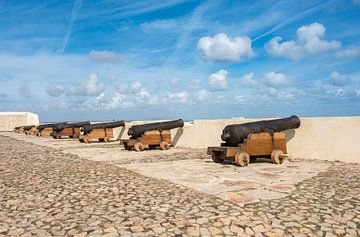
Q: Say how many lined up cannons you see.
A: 7